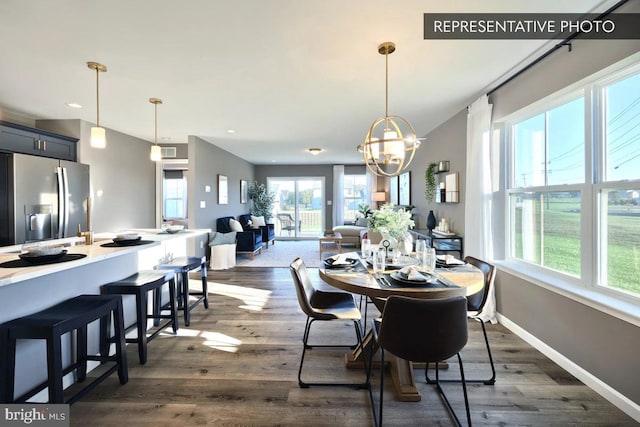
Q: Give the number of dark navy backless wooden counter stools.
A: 3